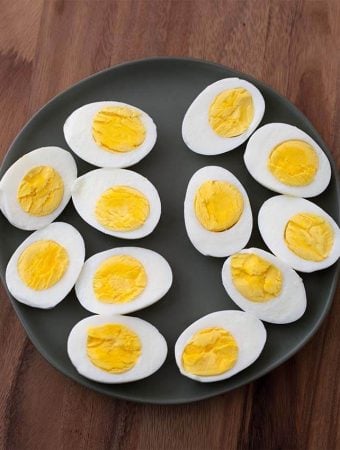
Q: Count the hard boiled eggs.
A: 12